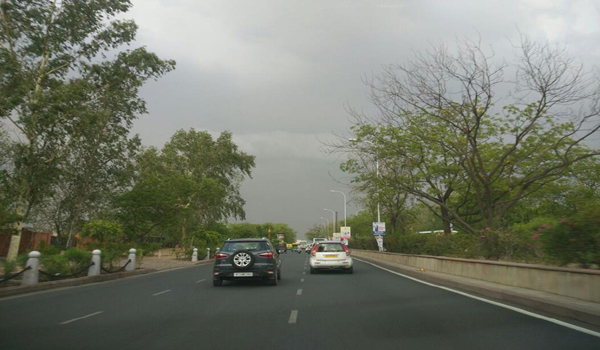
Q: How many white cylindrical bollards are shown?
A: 6